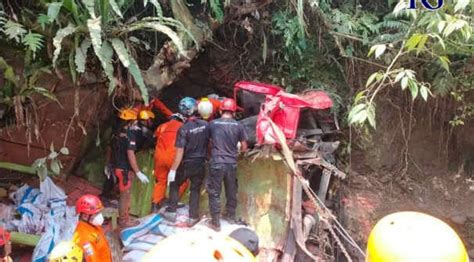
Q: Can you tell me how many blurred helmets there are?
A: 2